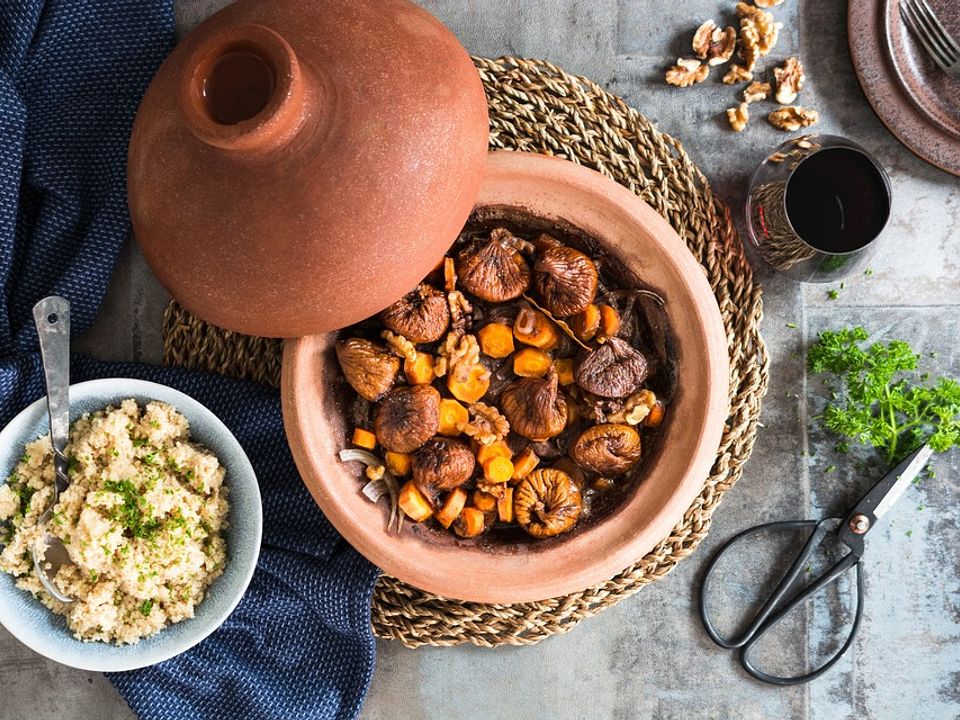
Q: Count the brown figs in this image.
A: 10